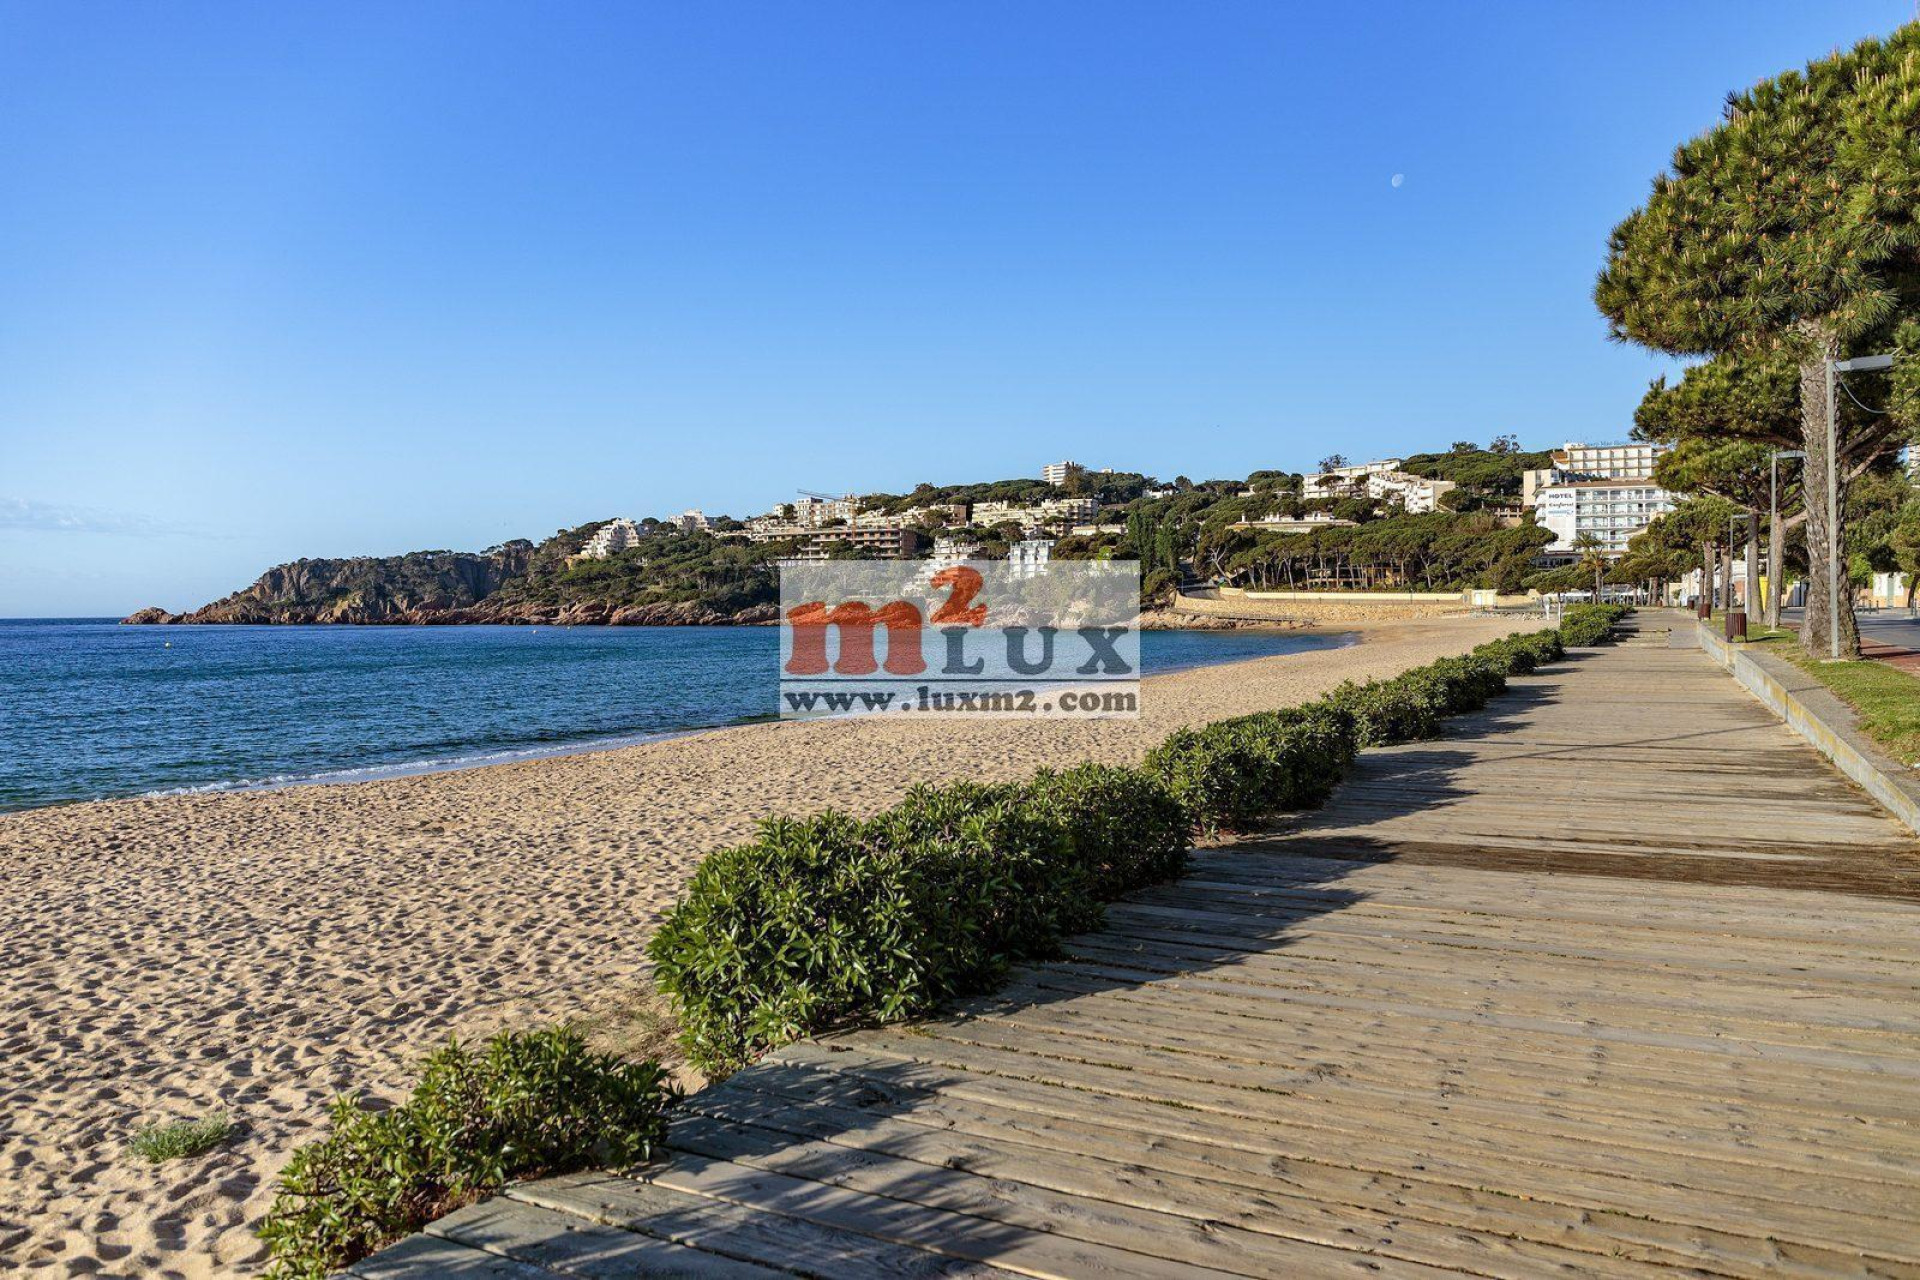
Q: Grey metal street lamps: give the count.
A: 3